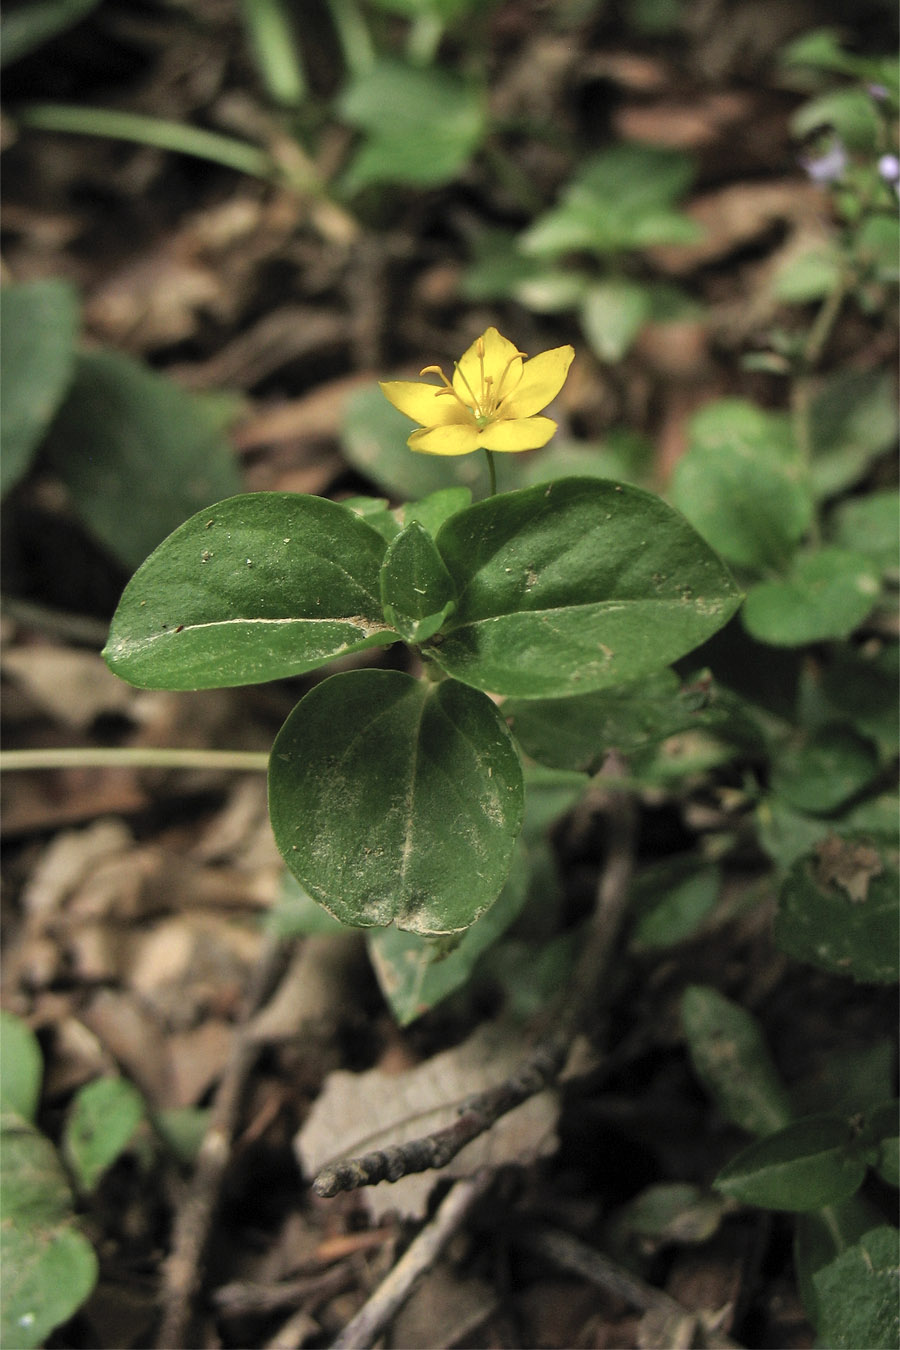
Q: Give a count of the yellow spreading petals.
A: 5